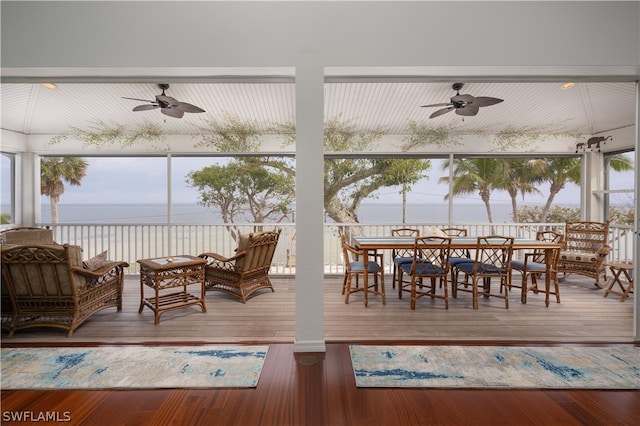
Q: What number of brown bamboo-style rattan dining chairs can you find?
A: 6